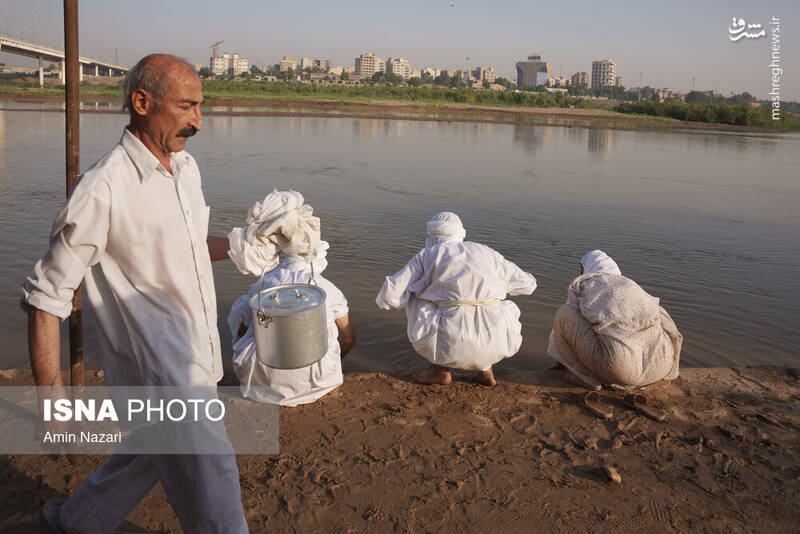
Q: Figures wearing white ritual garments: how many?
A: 3